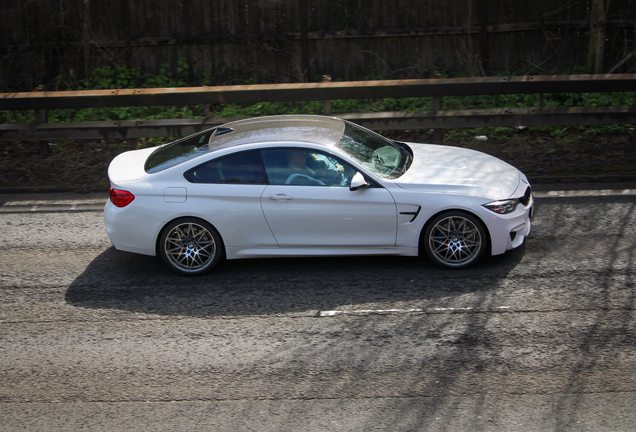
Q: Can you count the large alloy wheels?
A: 2